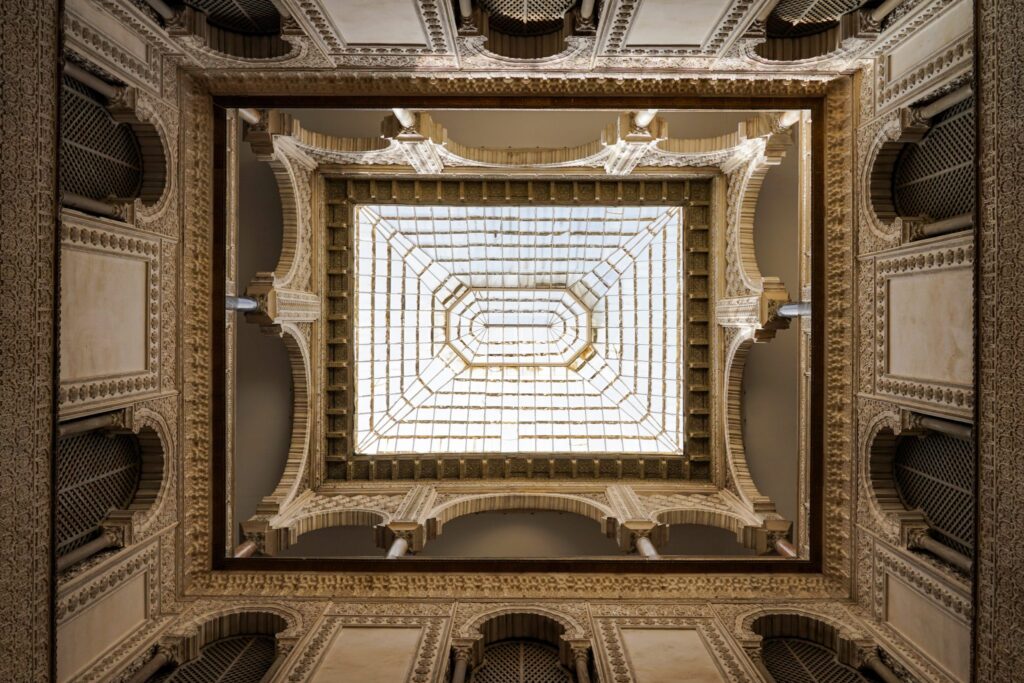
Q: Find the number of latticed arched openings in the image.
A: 10